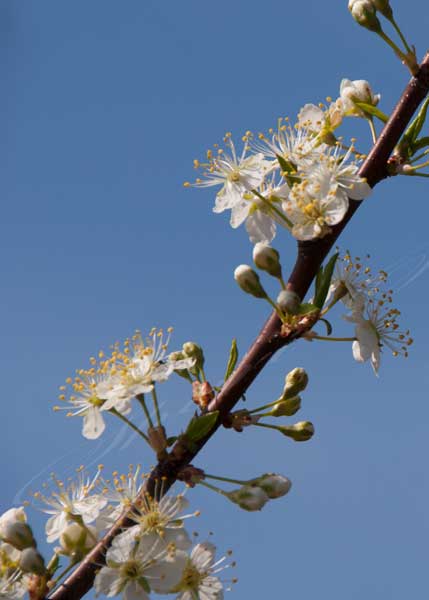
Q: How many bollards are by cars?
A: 0